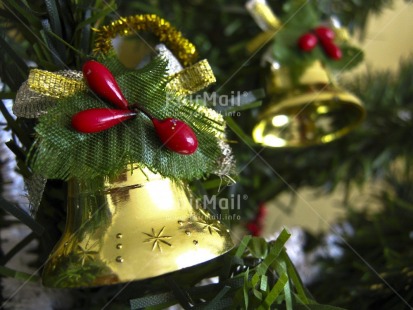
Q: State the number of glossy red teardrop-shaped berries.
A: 6